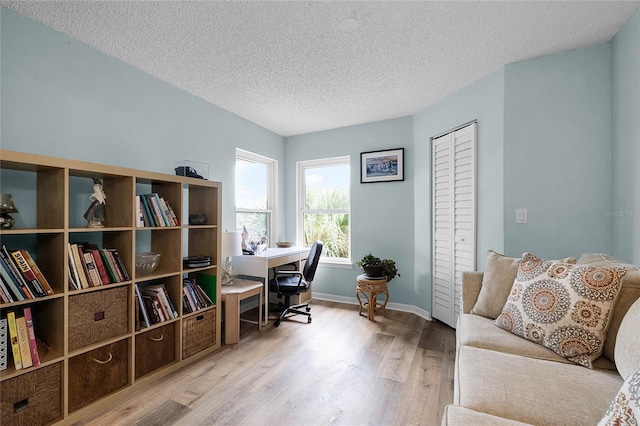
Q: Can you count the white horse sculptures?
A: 0